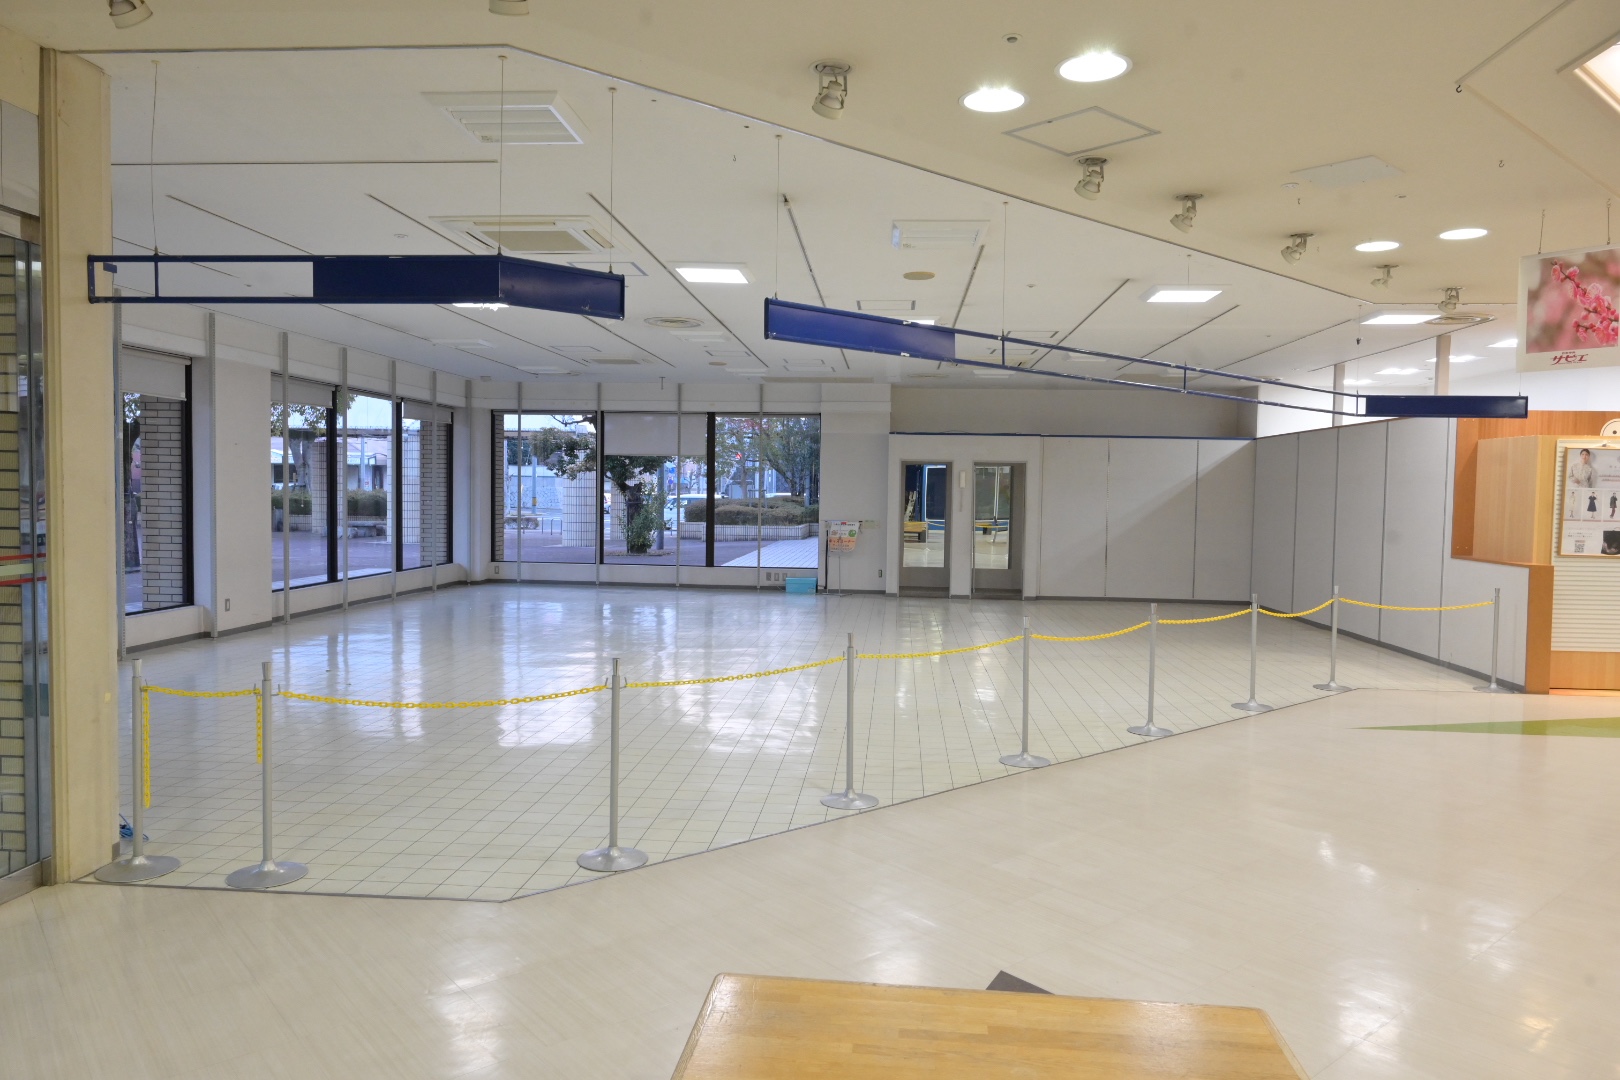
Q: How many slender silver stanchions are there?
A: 9